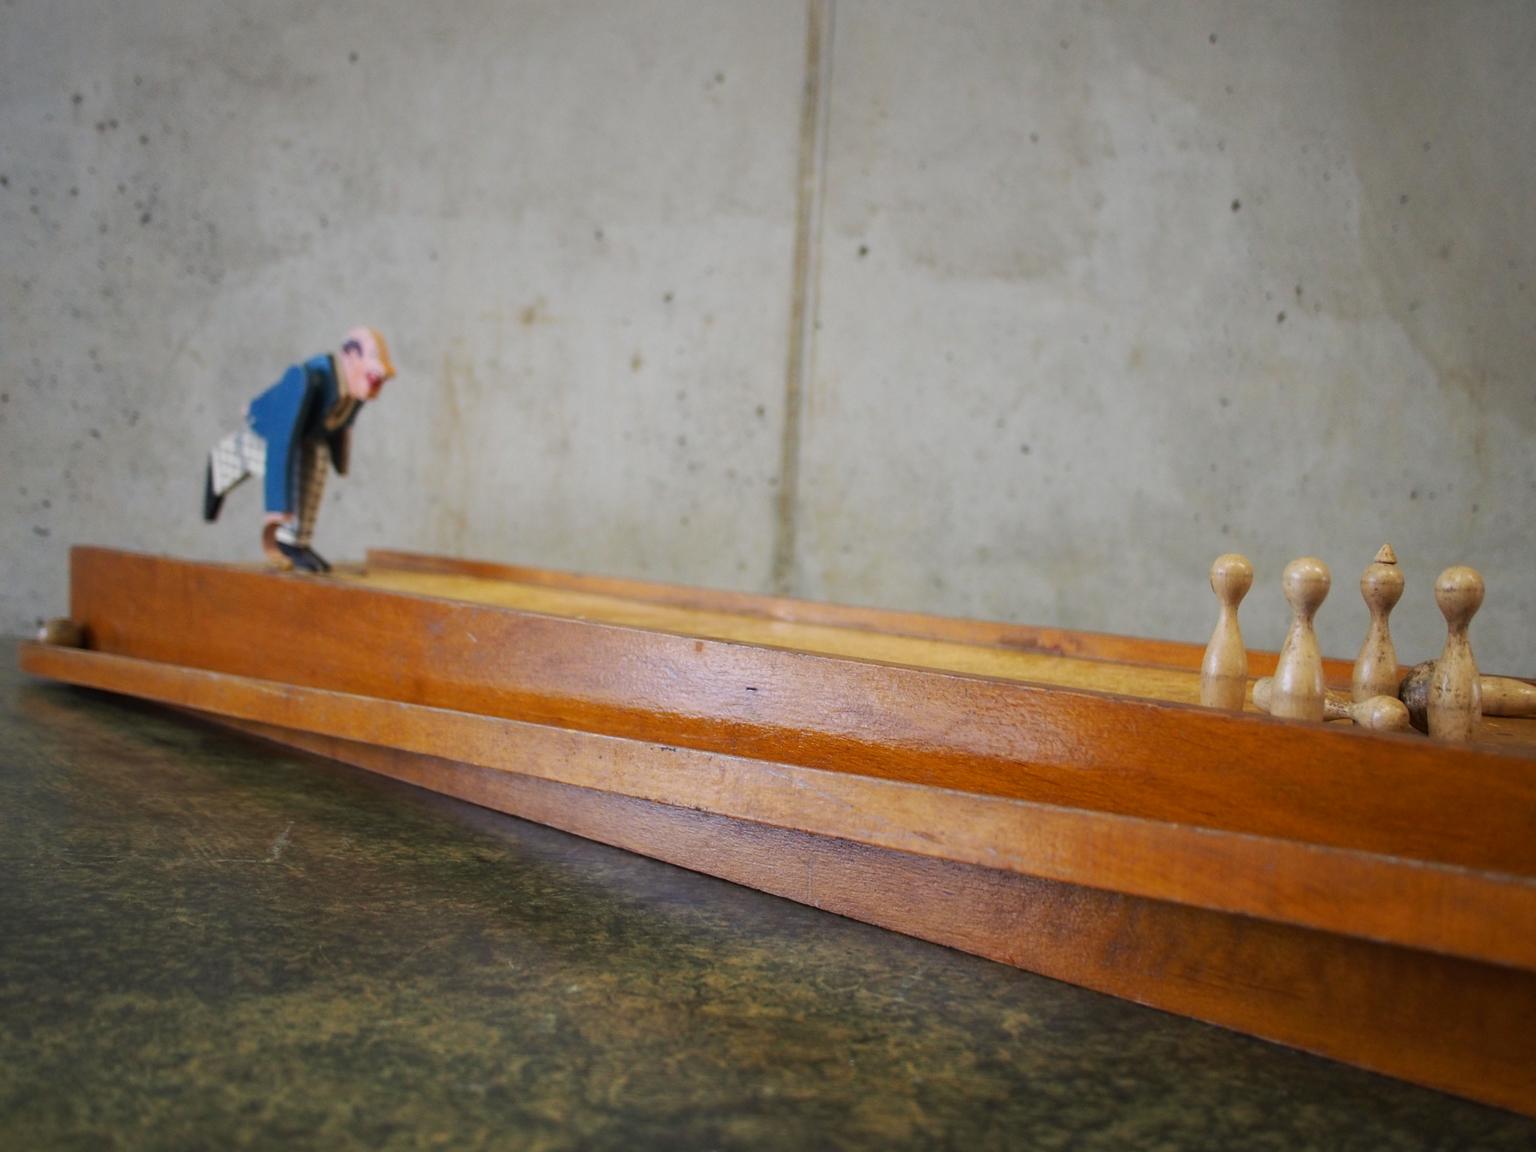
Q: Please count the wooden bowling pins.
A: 6